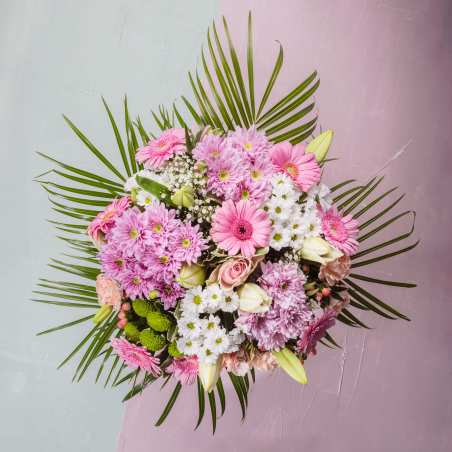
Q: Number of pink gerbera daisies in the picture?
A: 8